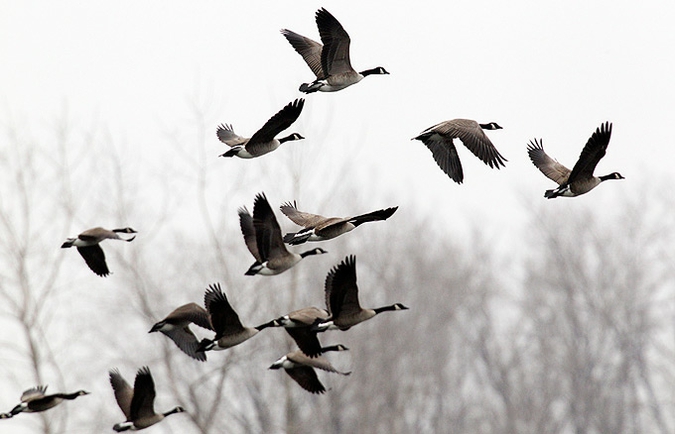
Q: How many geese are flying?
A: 14